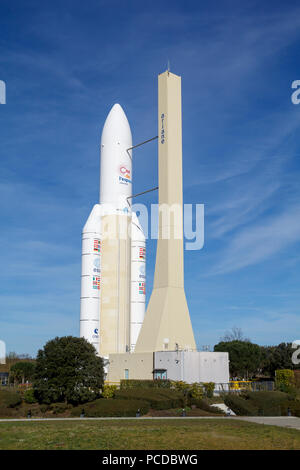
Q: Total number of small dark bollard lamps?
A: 6